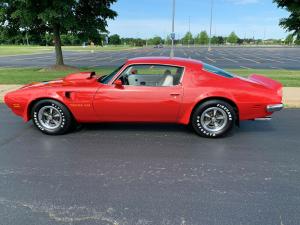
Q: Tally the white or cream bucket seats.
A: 1